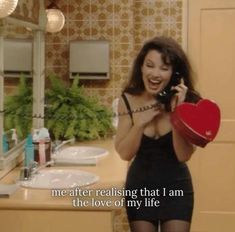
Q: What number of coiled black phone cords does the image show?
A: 1